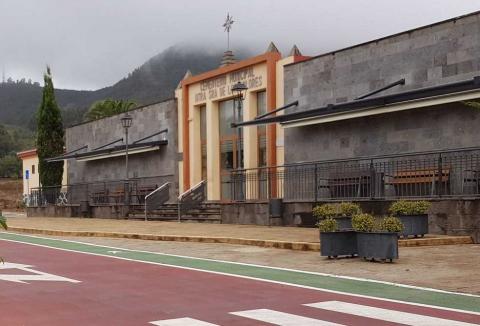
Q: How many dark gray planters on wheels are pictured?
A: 4